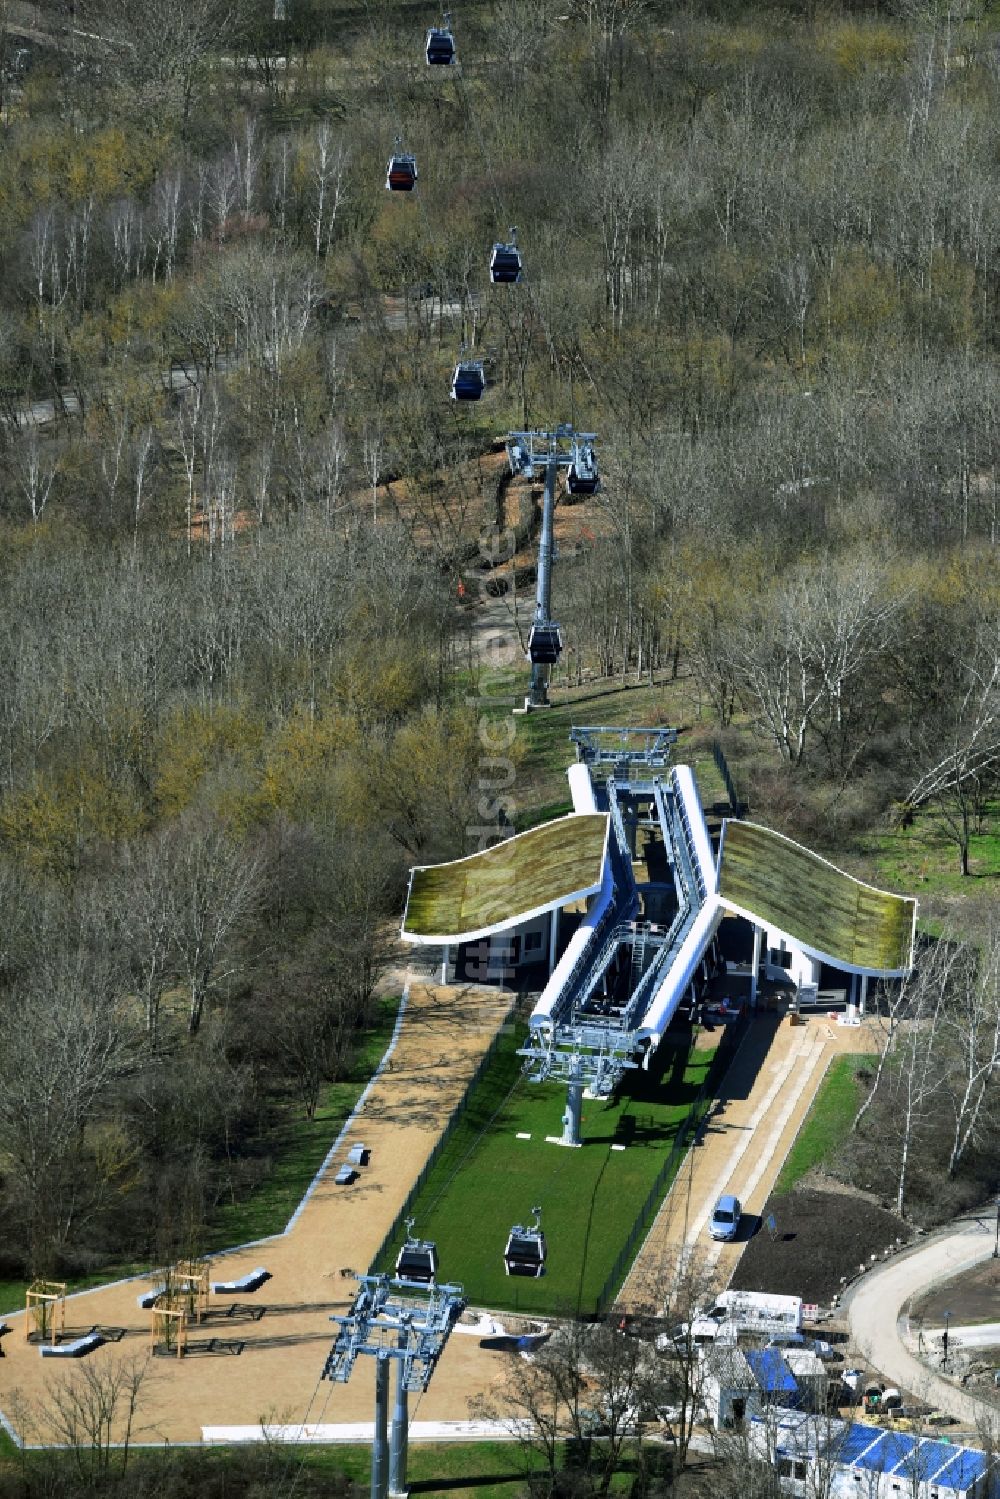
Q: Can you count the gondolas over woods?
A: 6